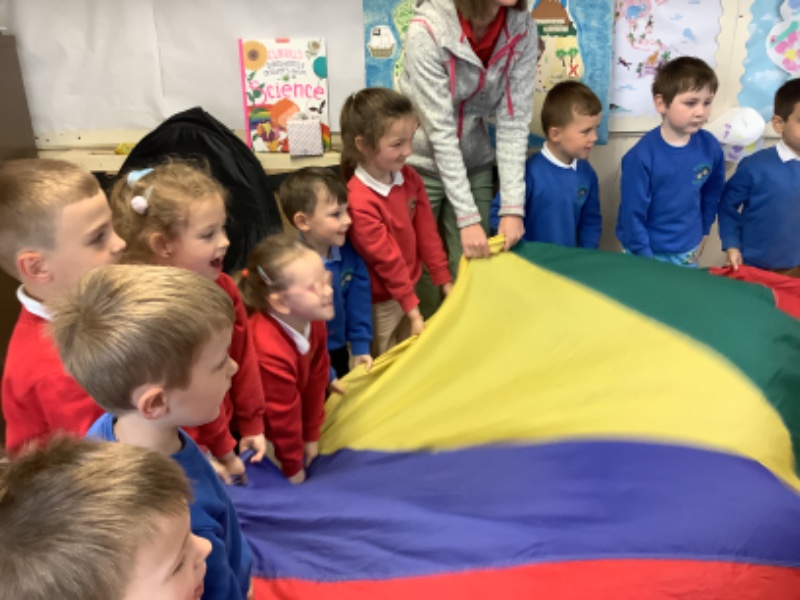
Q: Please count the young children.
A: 10